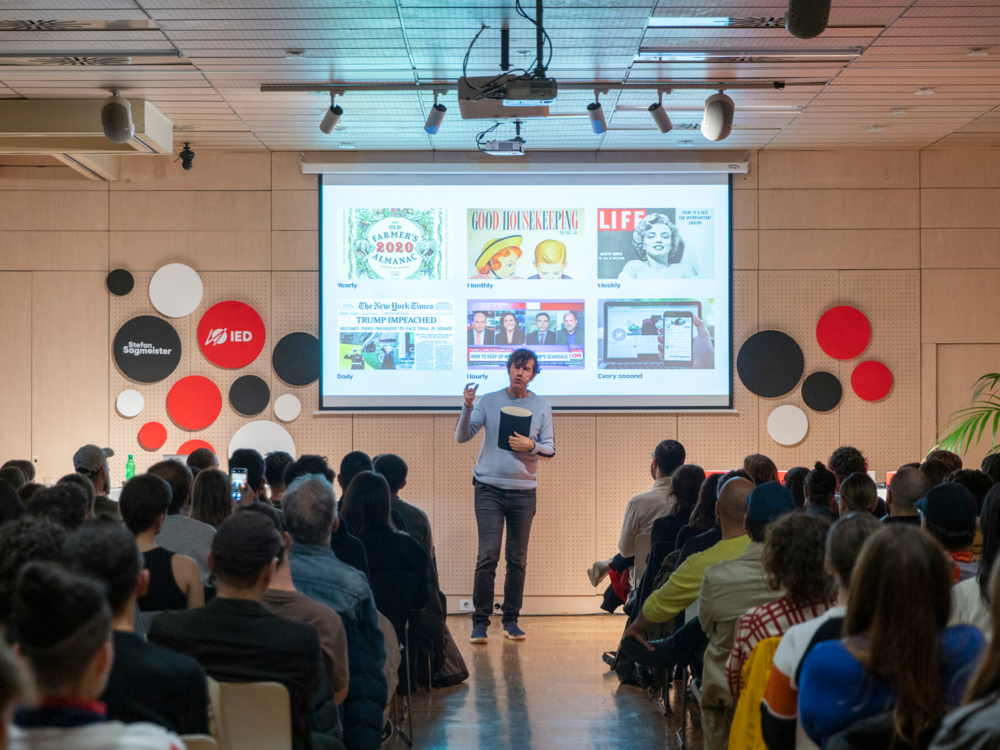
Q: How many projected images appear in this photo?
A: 6